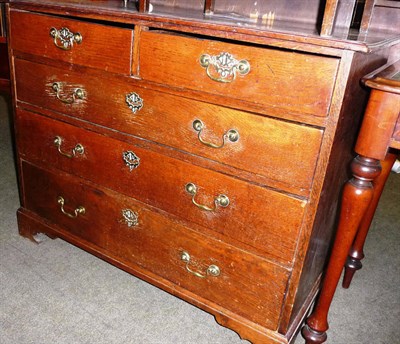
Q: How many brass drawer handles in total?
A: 8